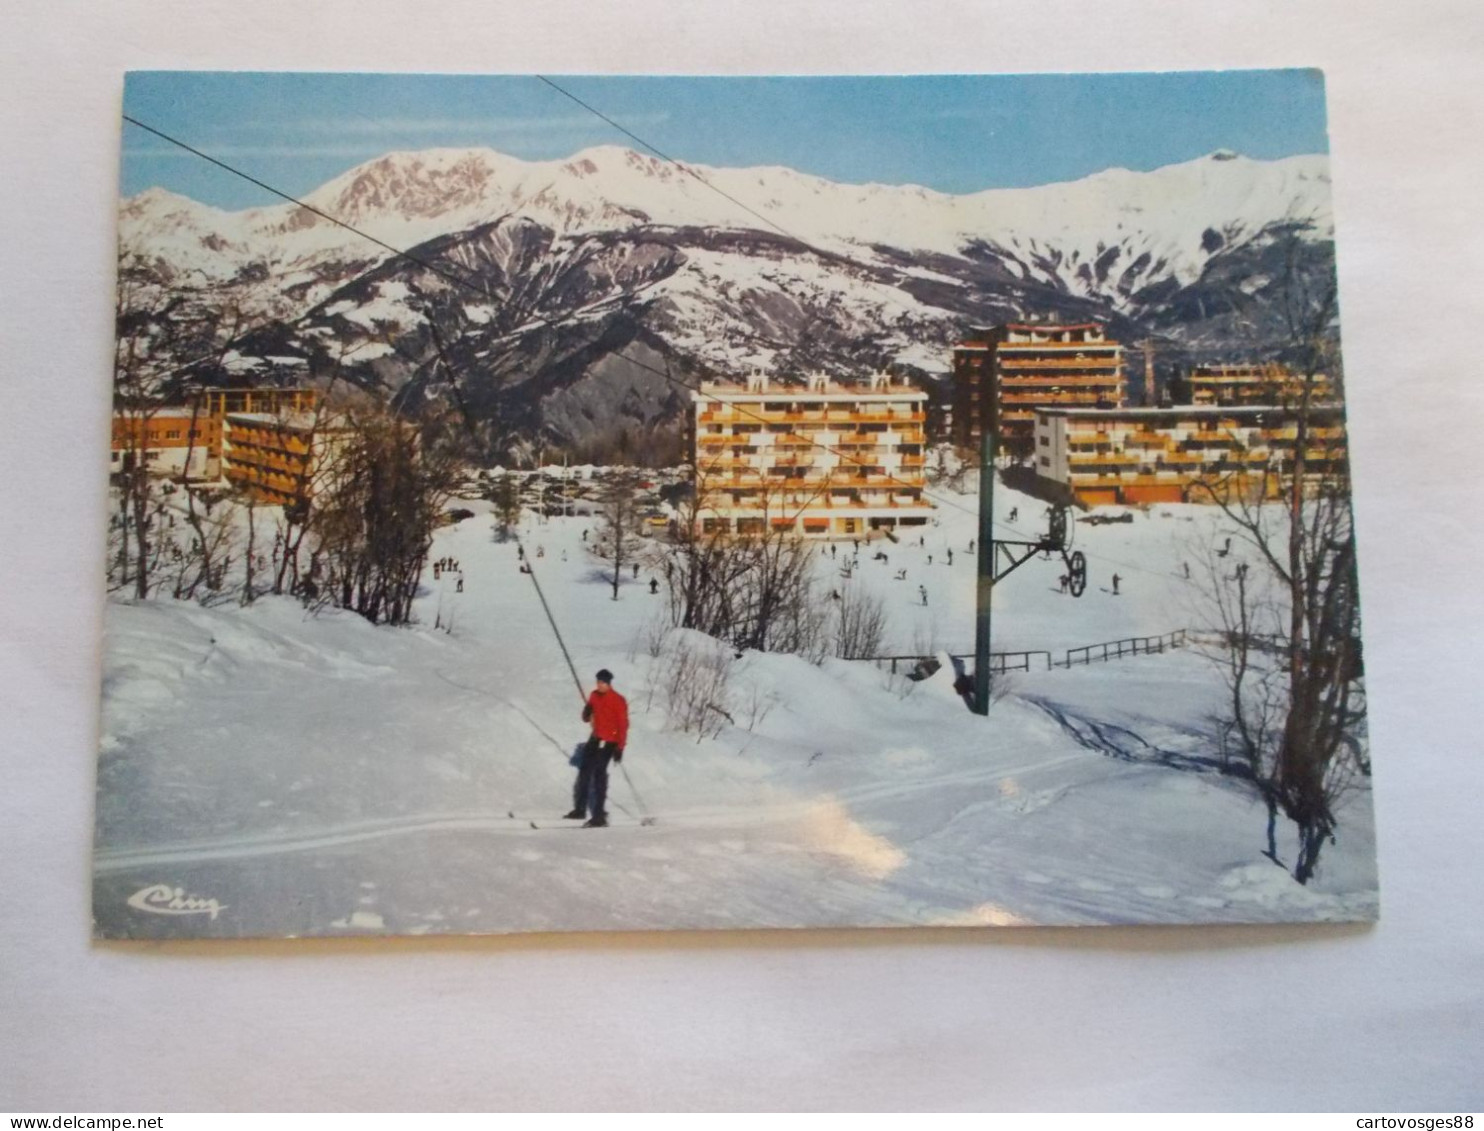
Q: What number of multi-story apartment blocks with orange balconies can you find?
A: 5